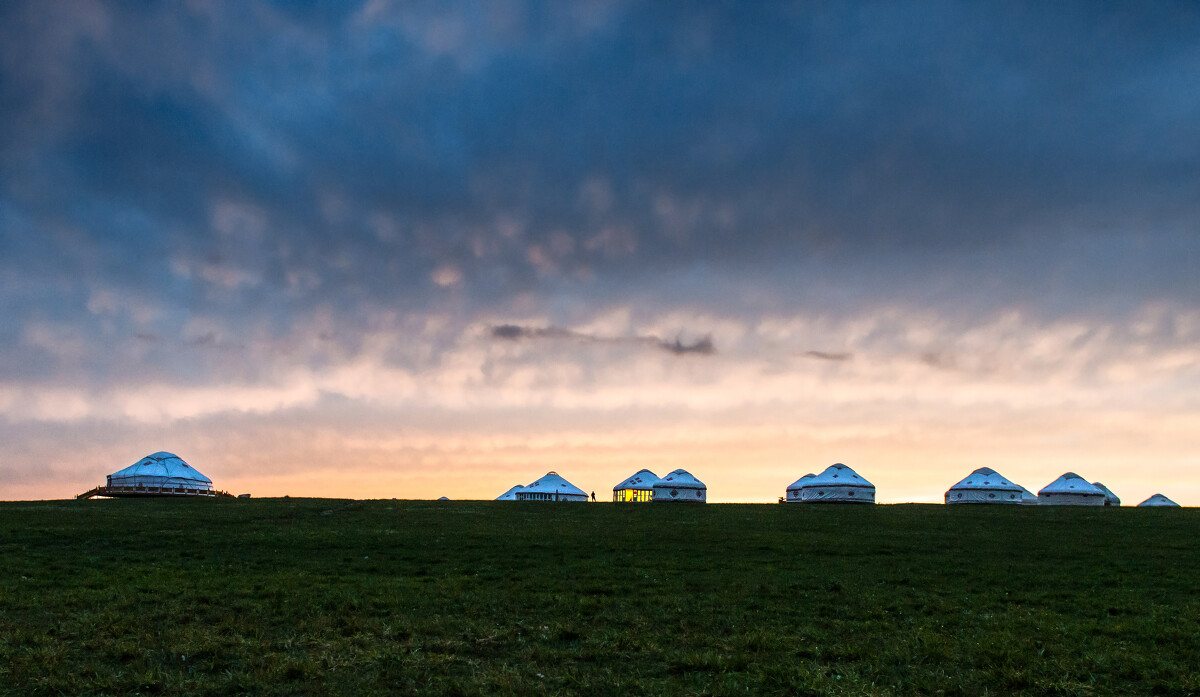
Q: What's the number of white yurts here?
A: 12